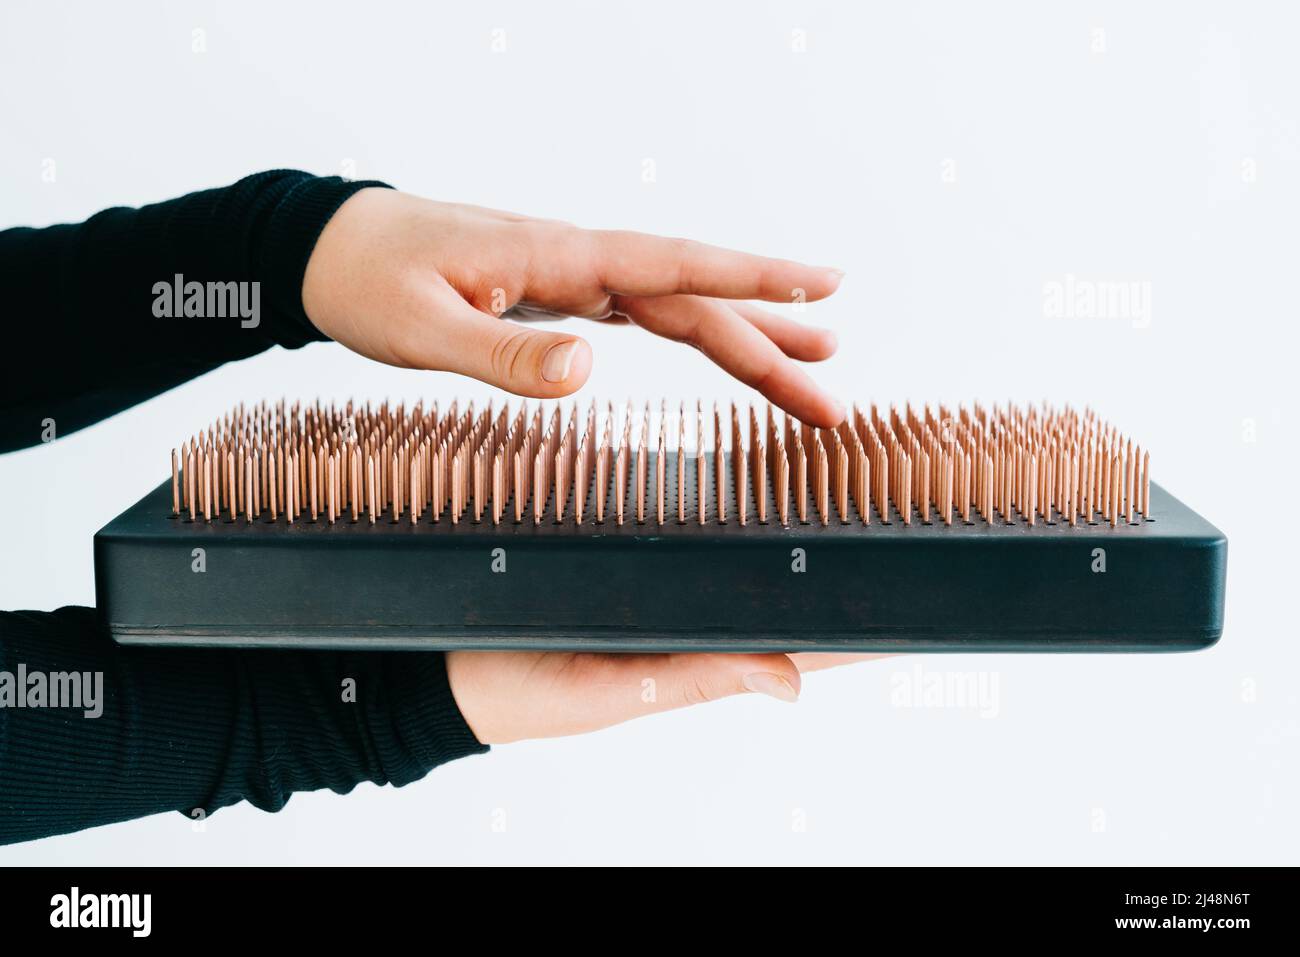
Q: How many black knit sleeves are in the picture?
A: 2